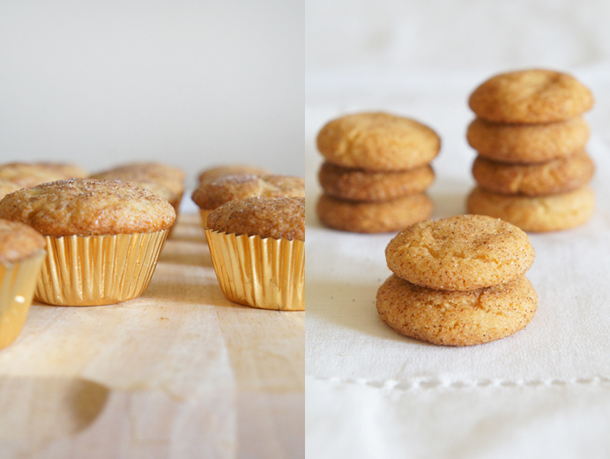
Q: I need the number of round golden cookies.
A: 9